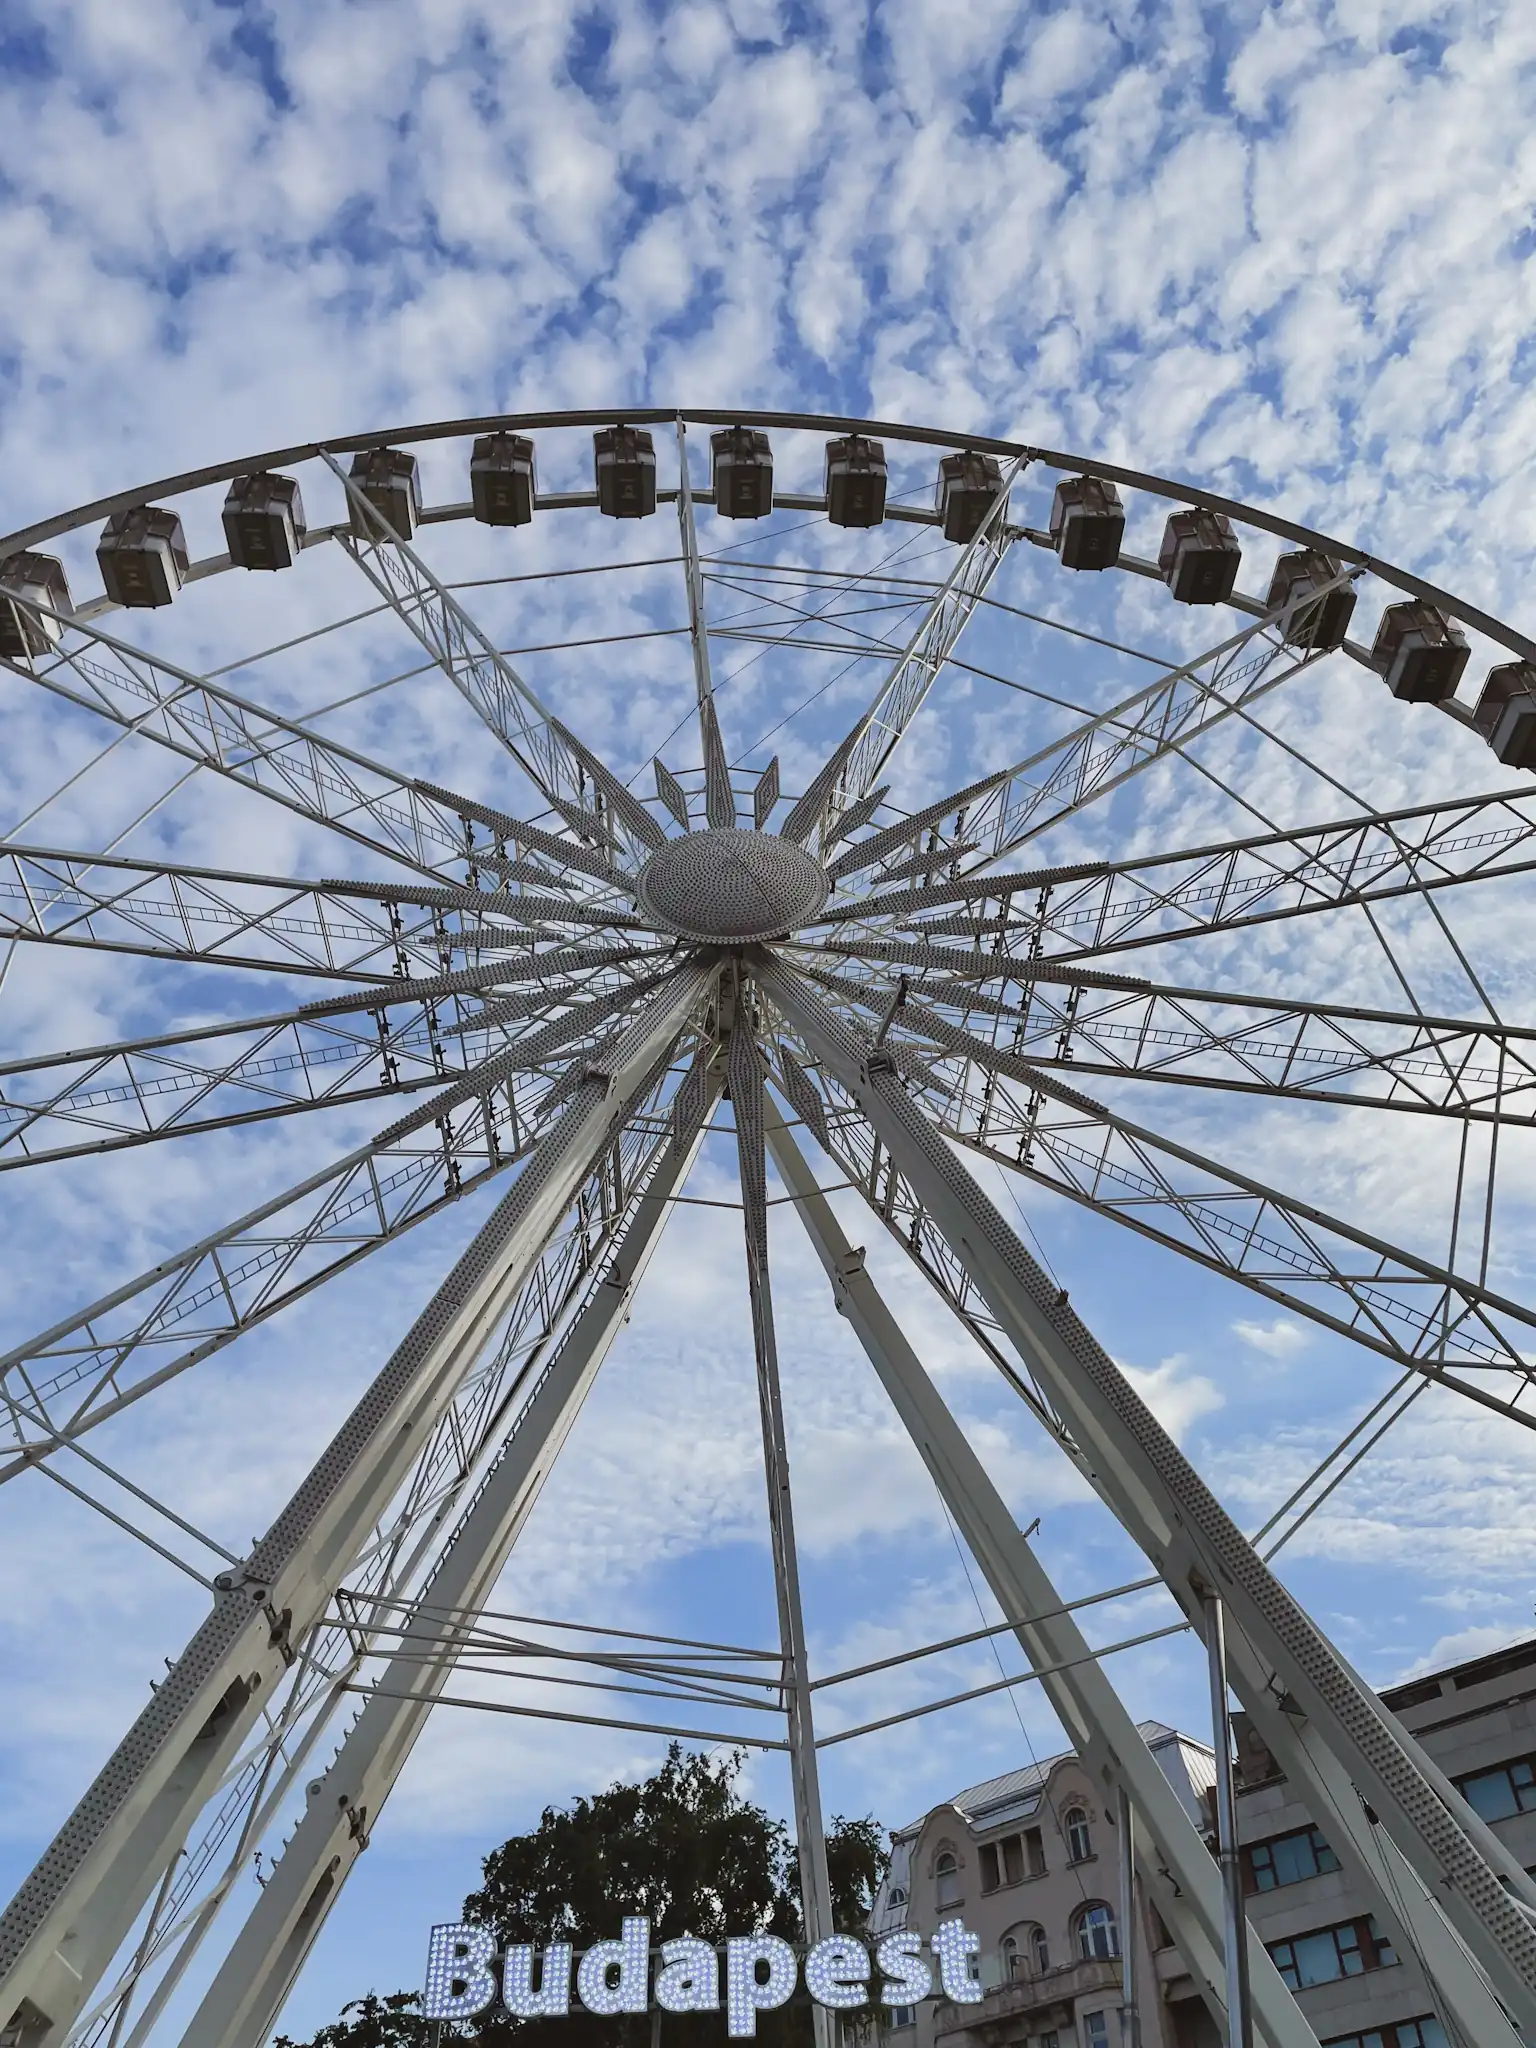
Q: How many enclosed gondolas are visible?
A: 14